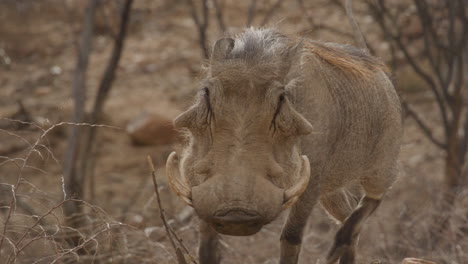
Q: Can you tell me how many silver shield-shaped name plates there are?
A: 0